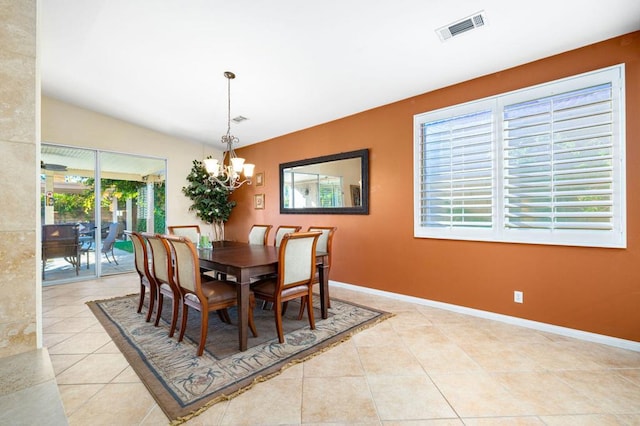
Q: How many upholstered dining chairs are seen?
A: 8